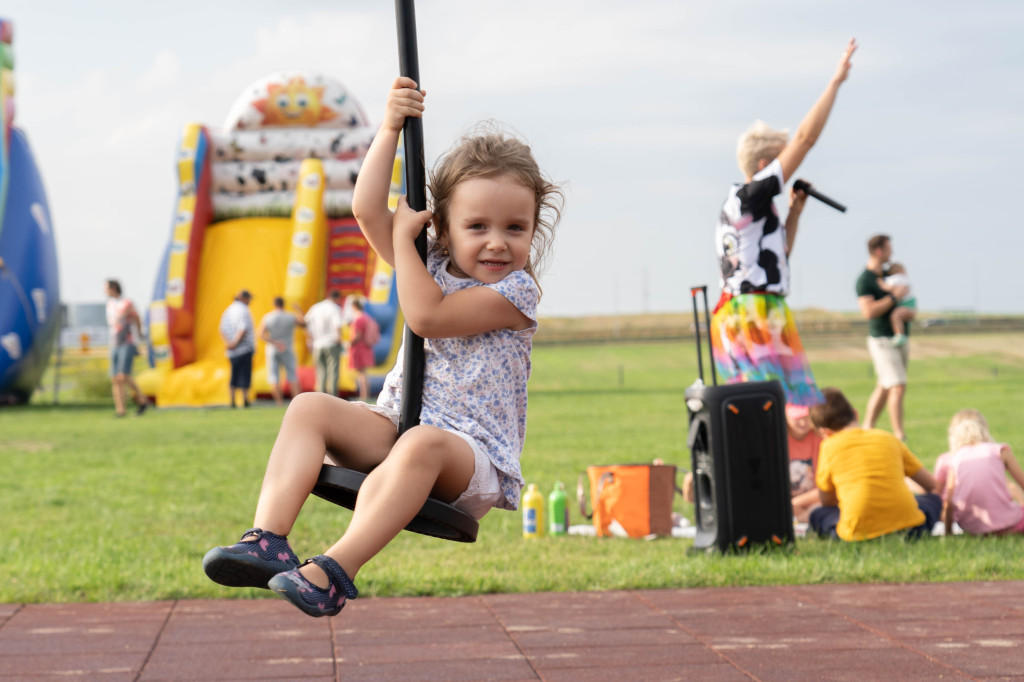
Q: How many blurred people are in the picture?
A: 11